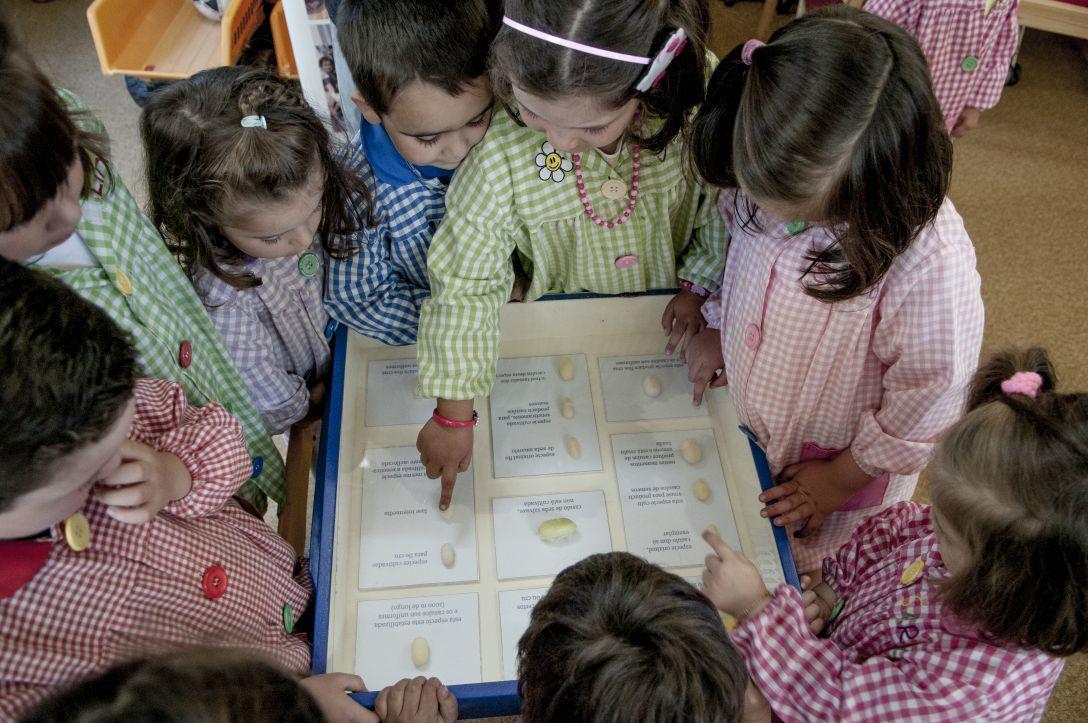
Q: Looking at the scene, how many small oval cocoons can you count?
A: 11